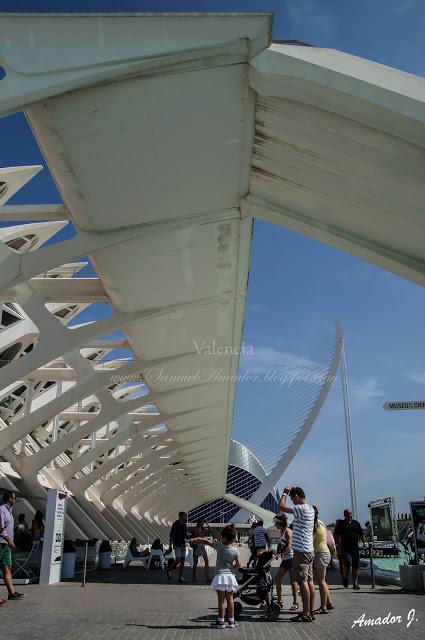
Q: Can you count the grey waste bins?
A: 2